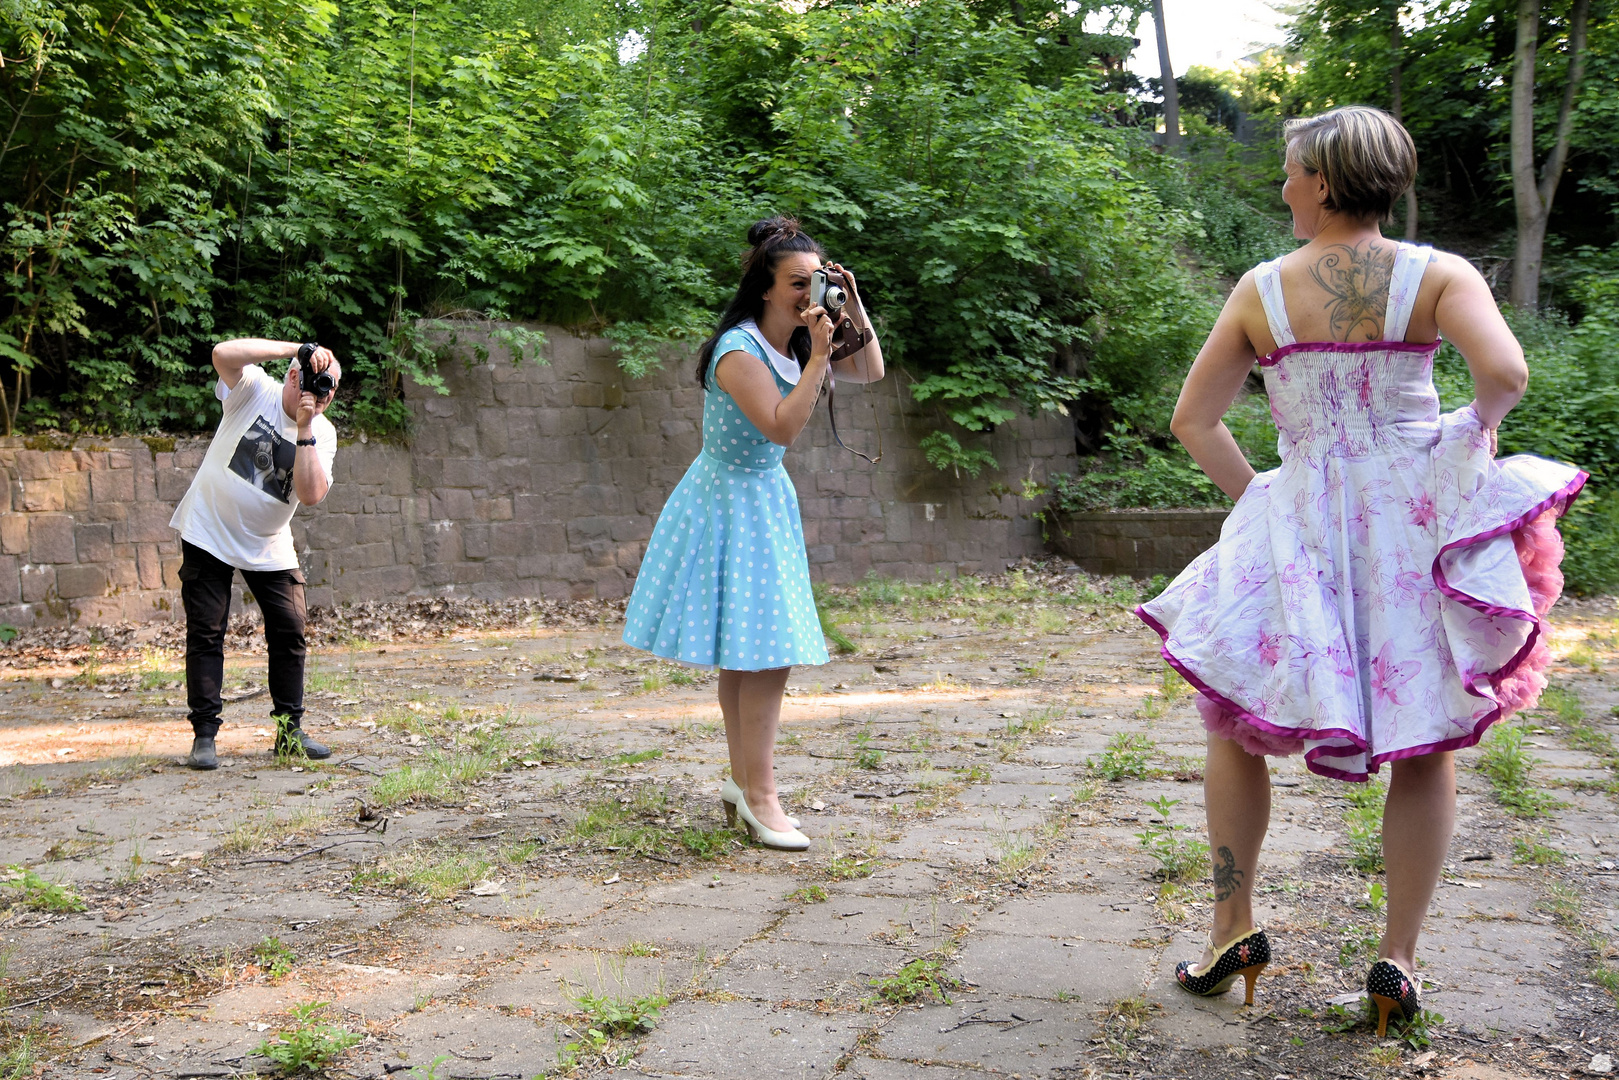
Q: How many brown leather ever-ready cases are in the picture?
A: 1